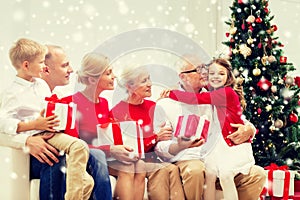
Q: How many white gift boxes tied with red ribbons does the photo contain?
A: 3